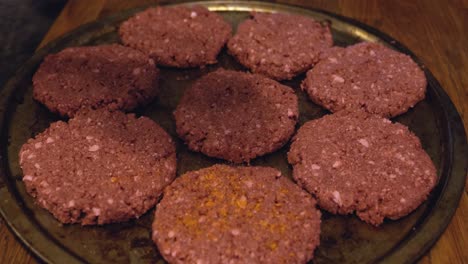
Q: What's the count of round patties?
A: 8